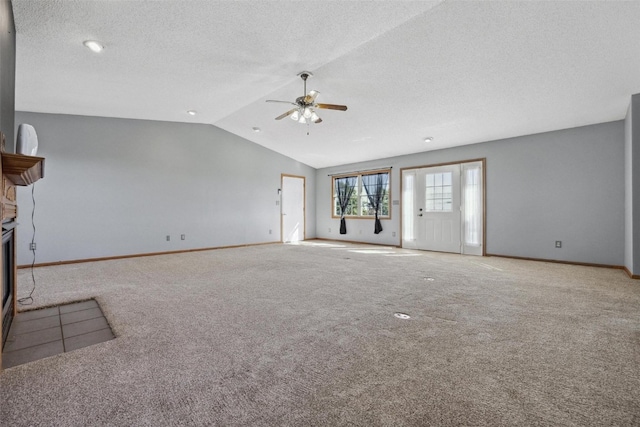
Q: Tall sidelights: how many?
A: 2